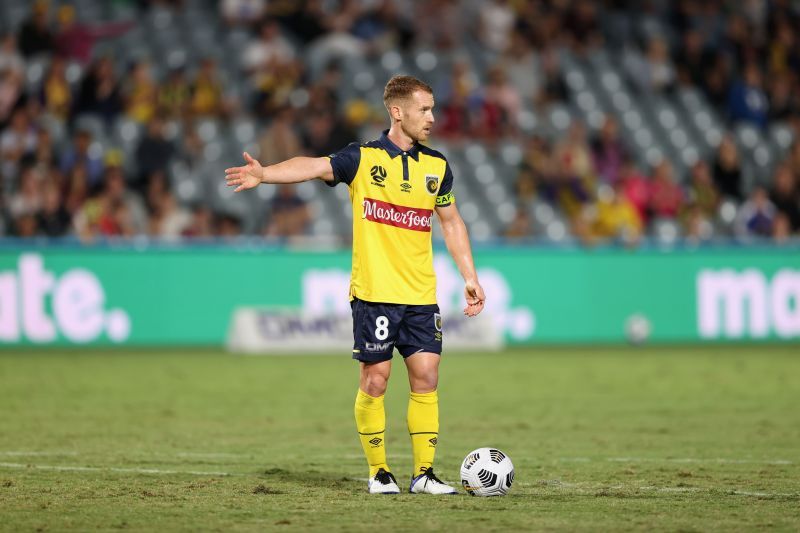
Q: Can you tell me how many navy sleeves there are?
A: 2